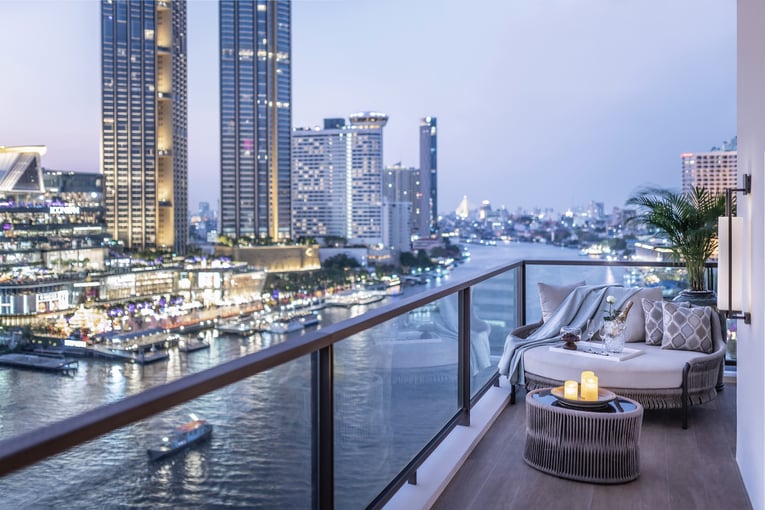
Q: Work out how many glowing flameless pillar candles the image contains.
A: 3